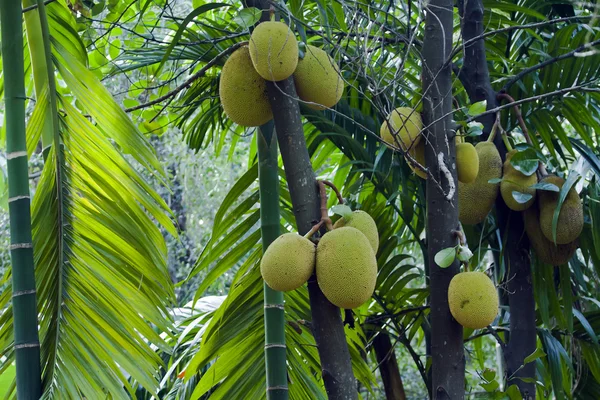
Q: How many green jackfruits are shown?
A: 14